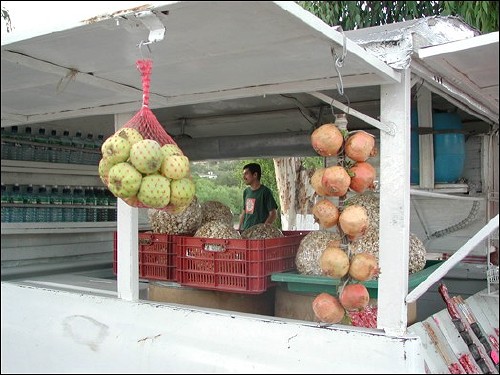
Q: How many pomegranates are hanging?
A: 11